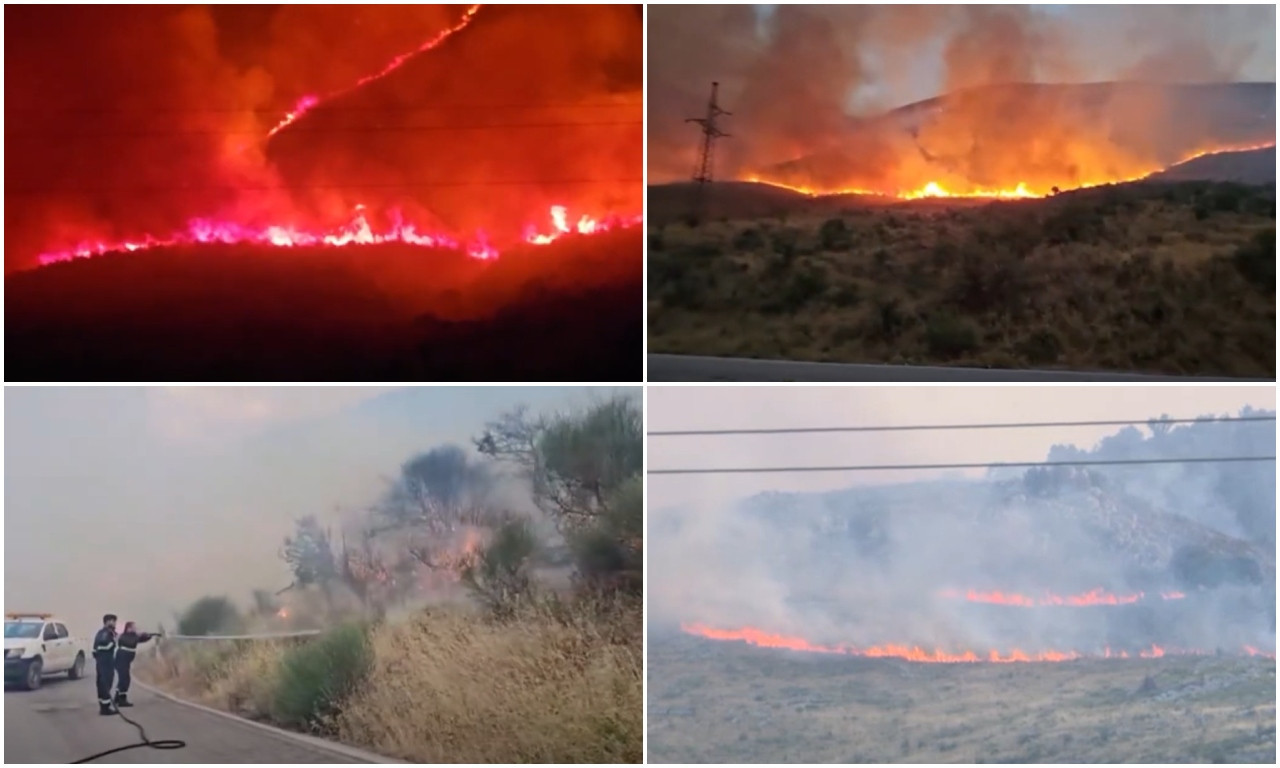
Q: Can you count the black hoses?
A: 1